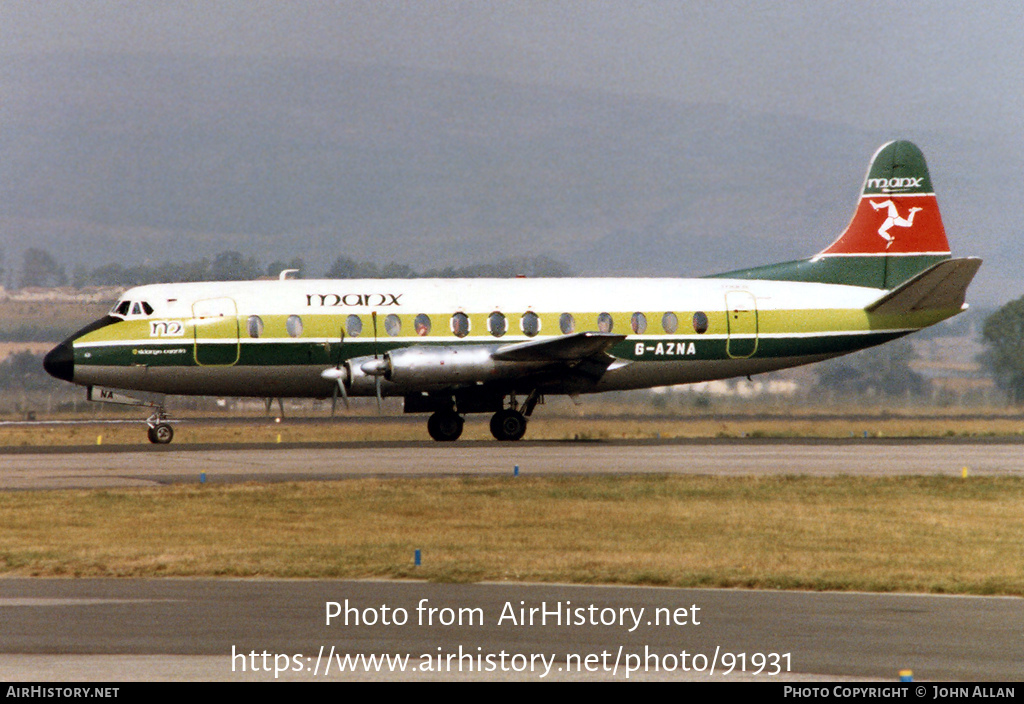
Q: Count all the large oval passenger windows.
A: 13